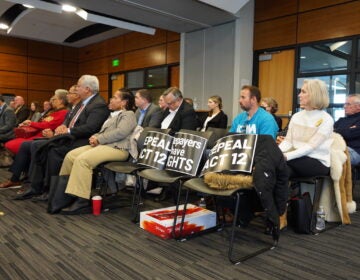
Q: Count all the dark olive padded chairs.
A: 3